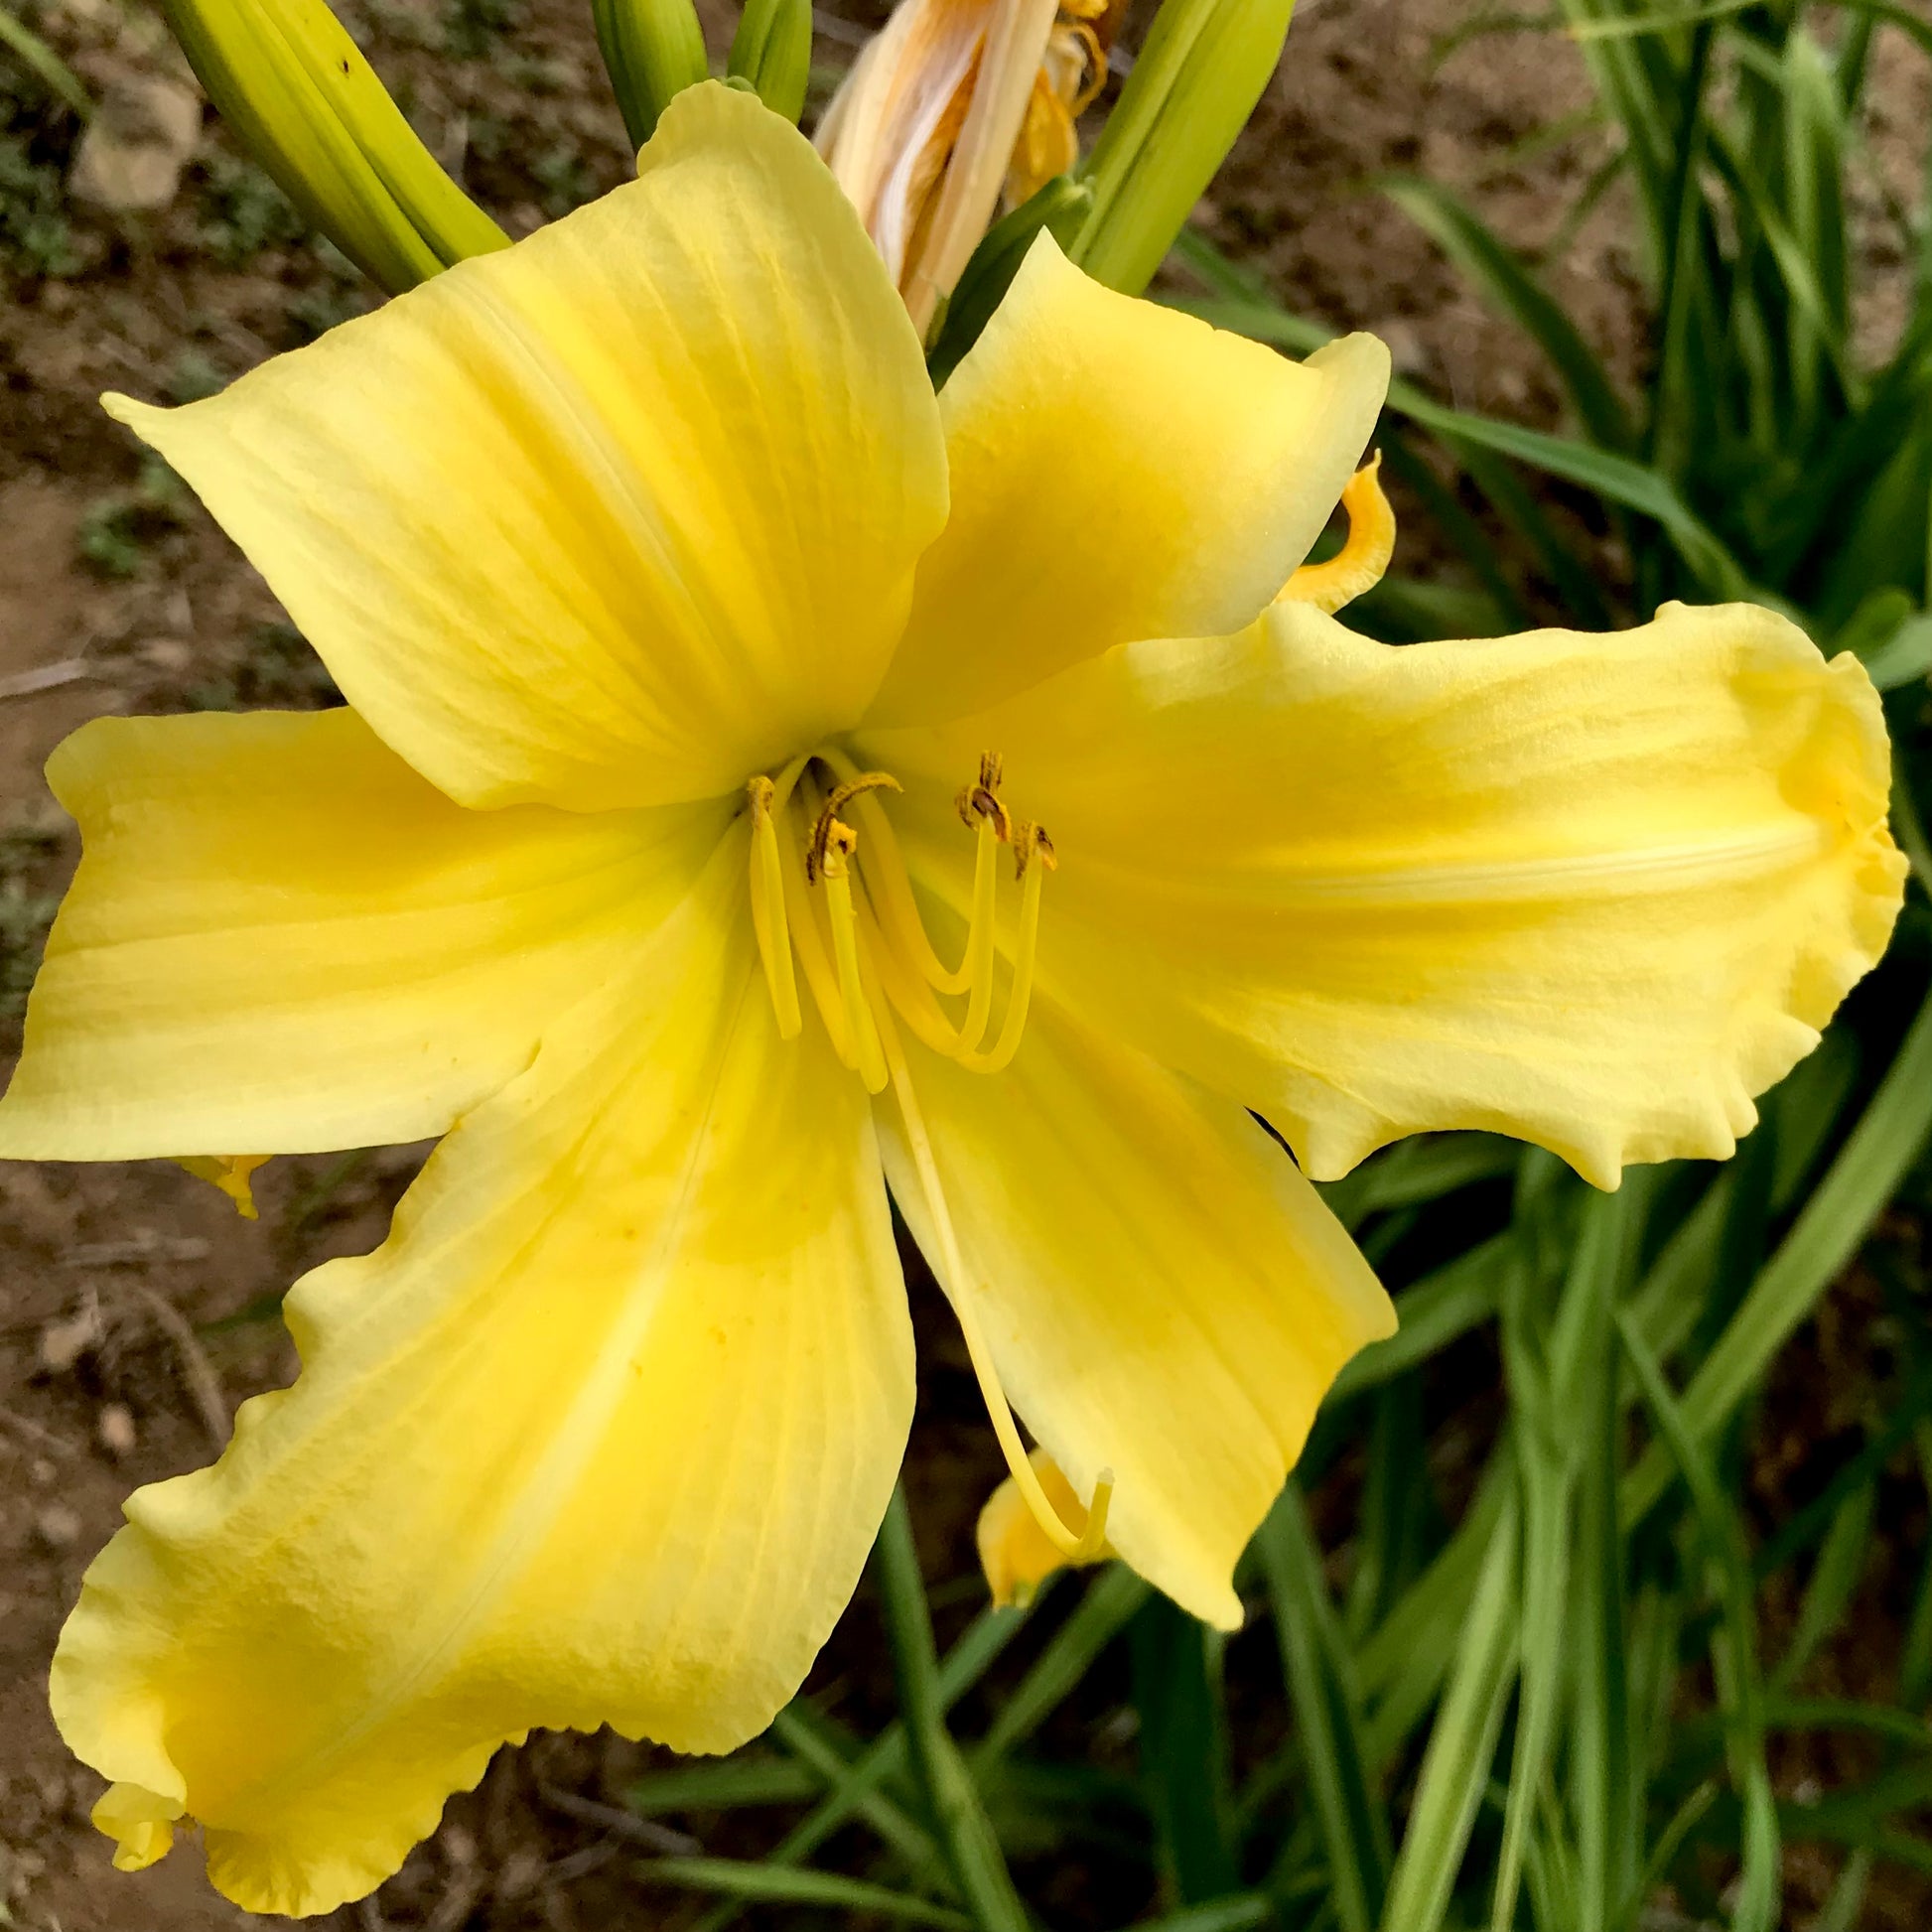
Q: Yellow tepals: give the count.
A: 6